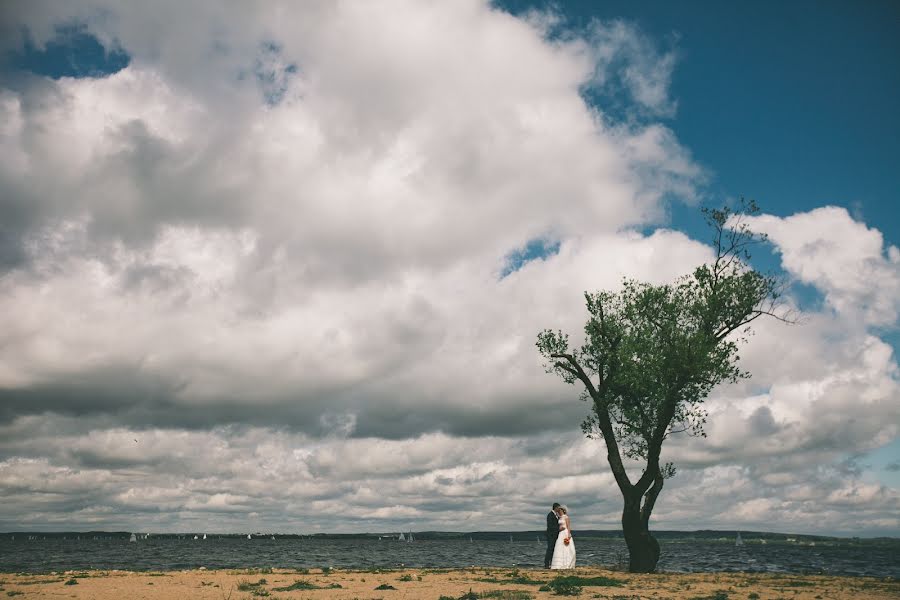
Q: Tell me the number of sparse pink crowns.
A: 0